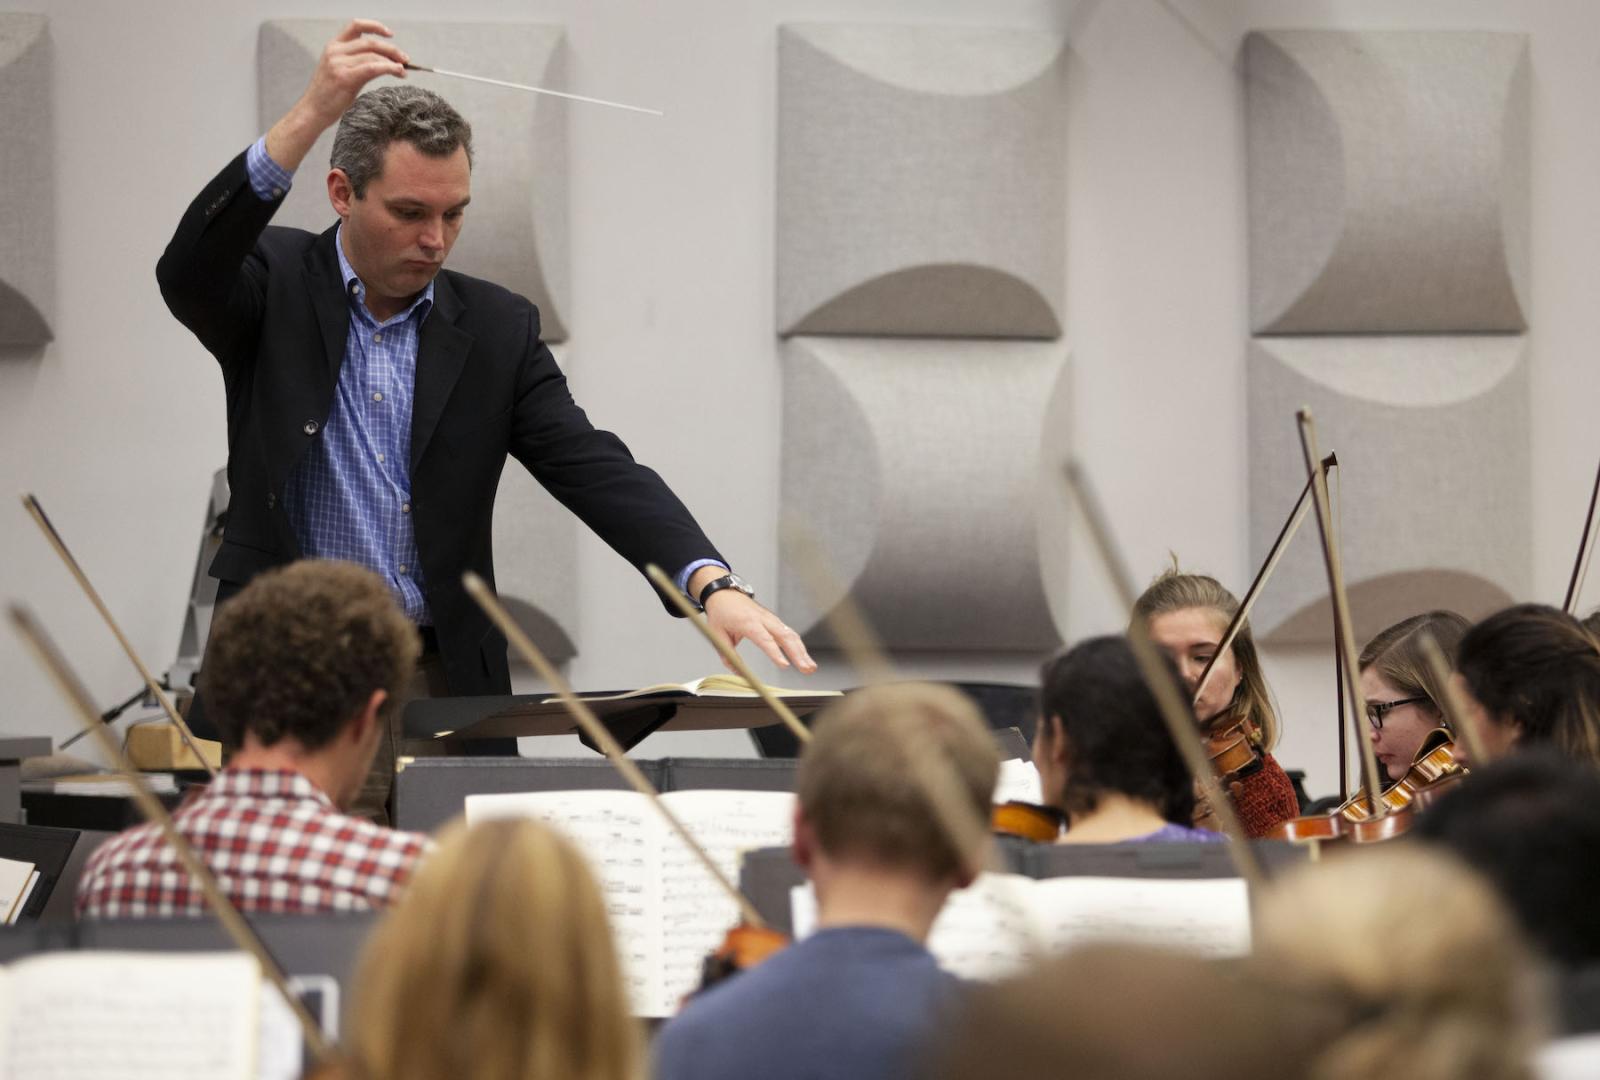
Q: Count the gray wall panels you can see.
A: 7